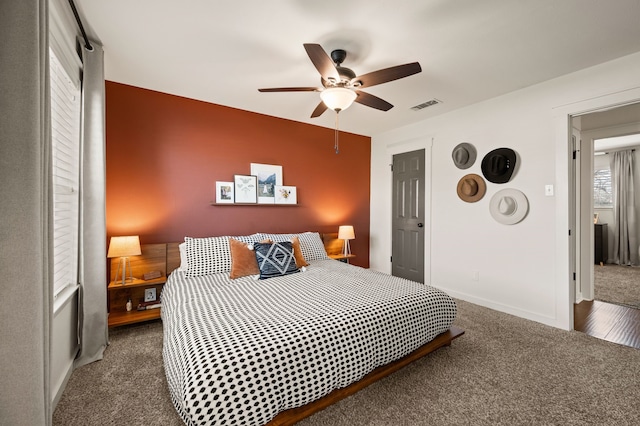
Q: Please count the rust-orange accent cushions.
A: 2